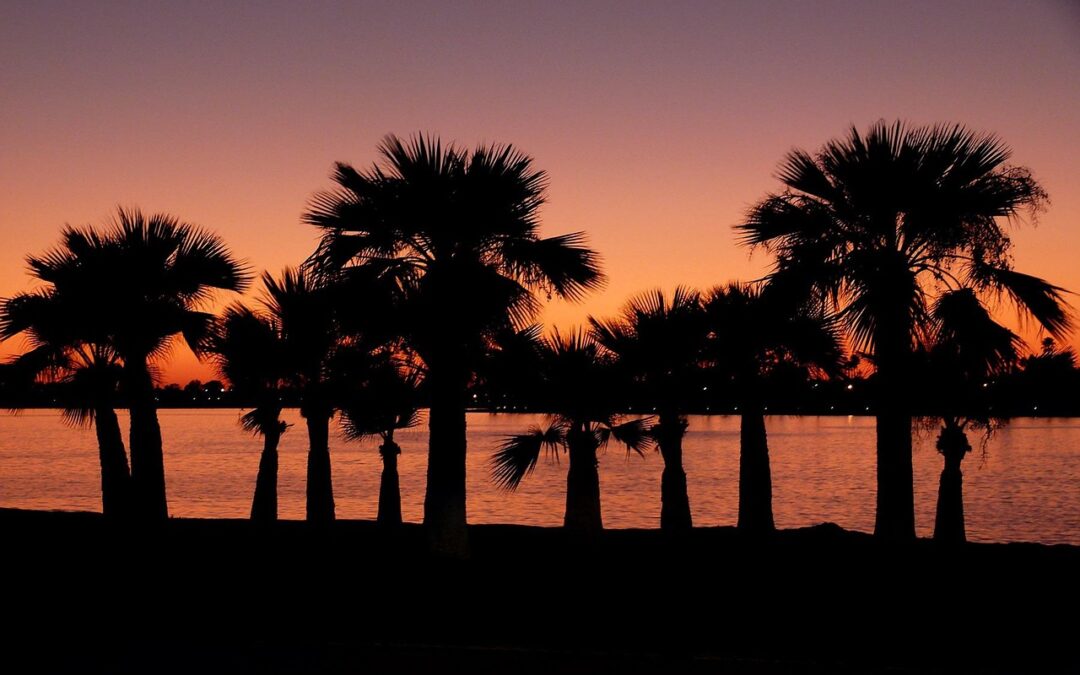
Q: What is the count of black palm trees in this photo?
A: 11